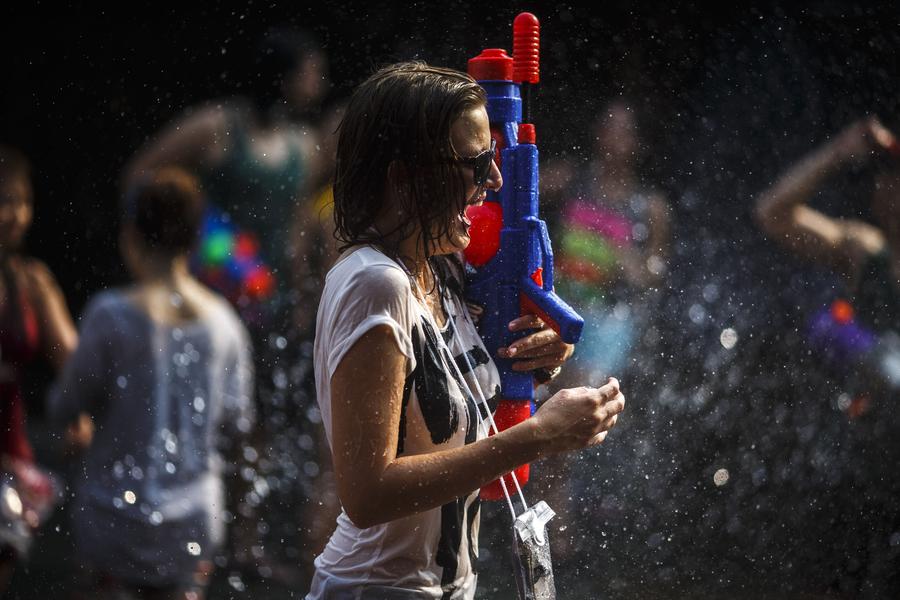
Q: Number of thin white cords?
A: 2